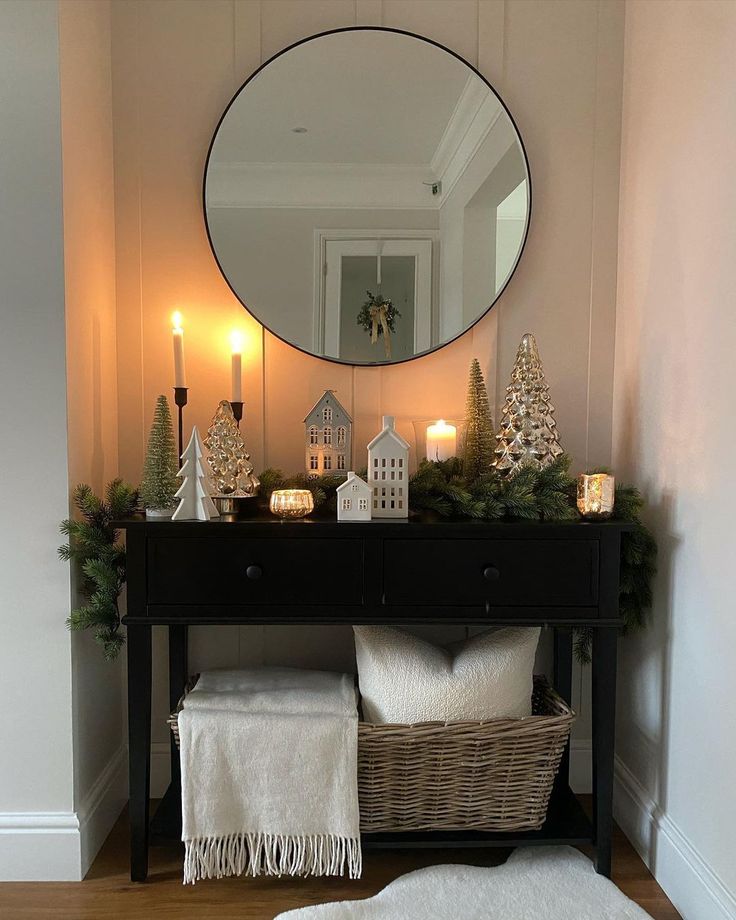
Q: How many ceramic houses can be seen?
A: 3